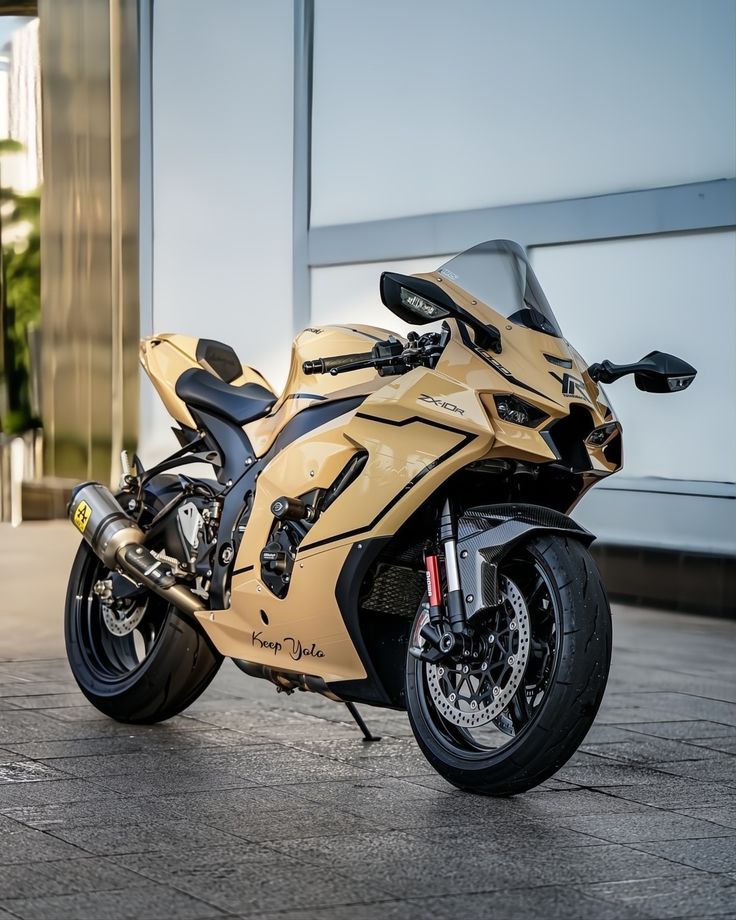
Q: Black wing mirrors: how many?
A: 2